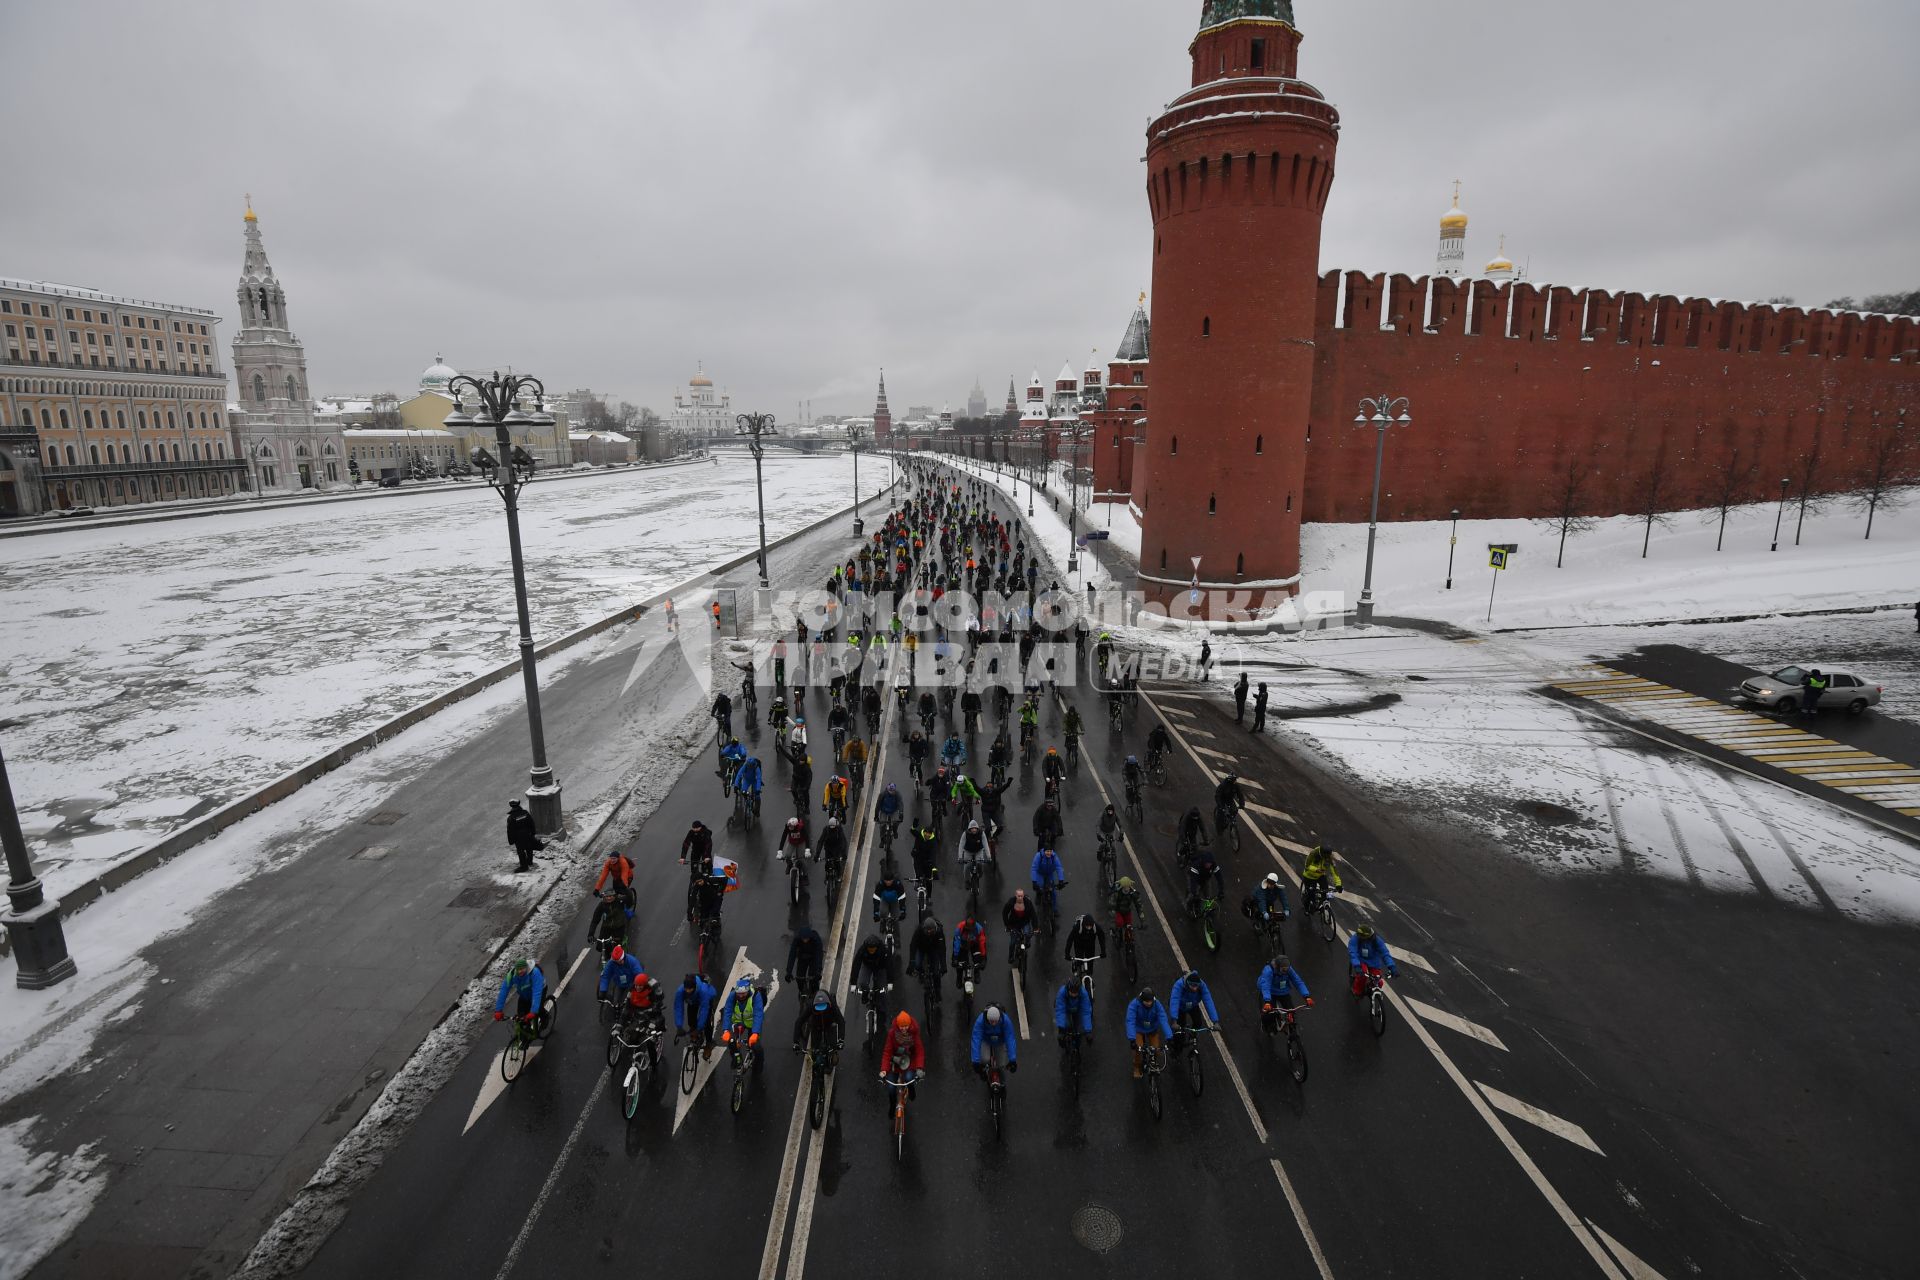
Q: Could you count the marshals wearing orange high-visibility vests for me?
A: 2